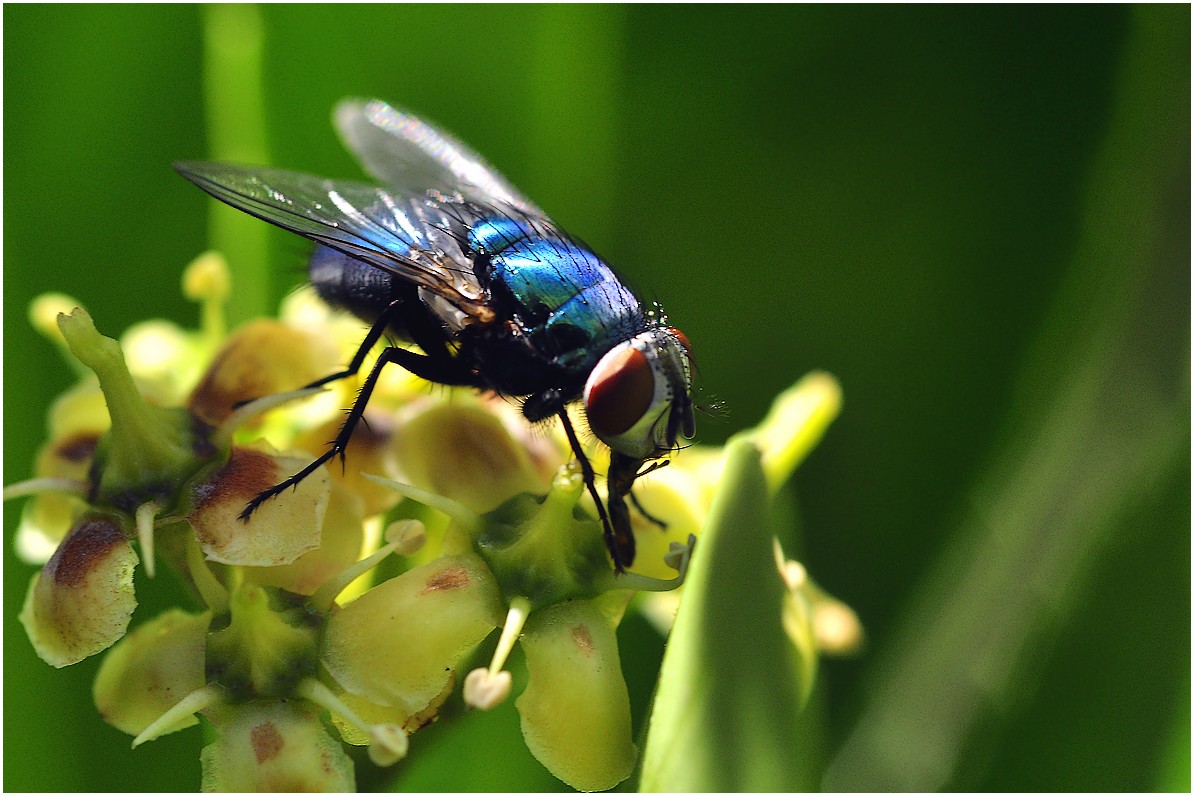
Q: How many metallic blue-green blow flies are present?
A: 1